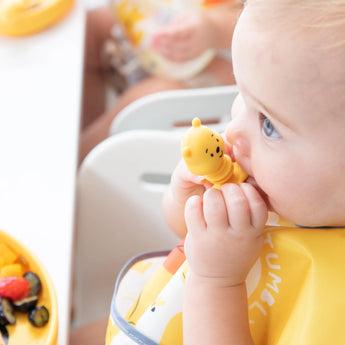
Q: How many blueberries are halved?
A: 4